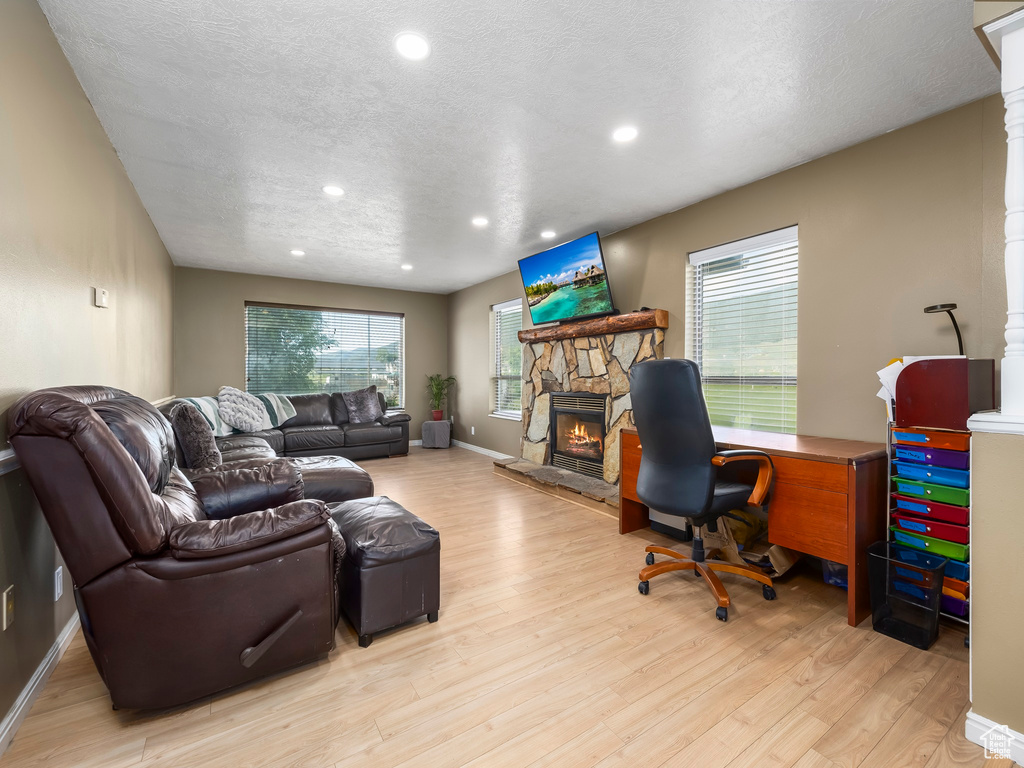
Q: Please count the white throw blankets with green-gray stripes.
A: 1